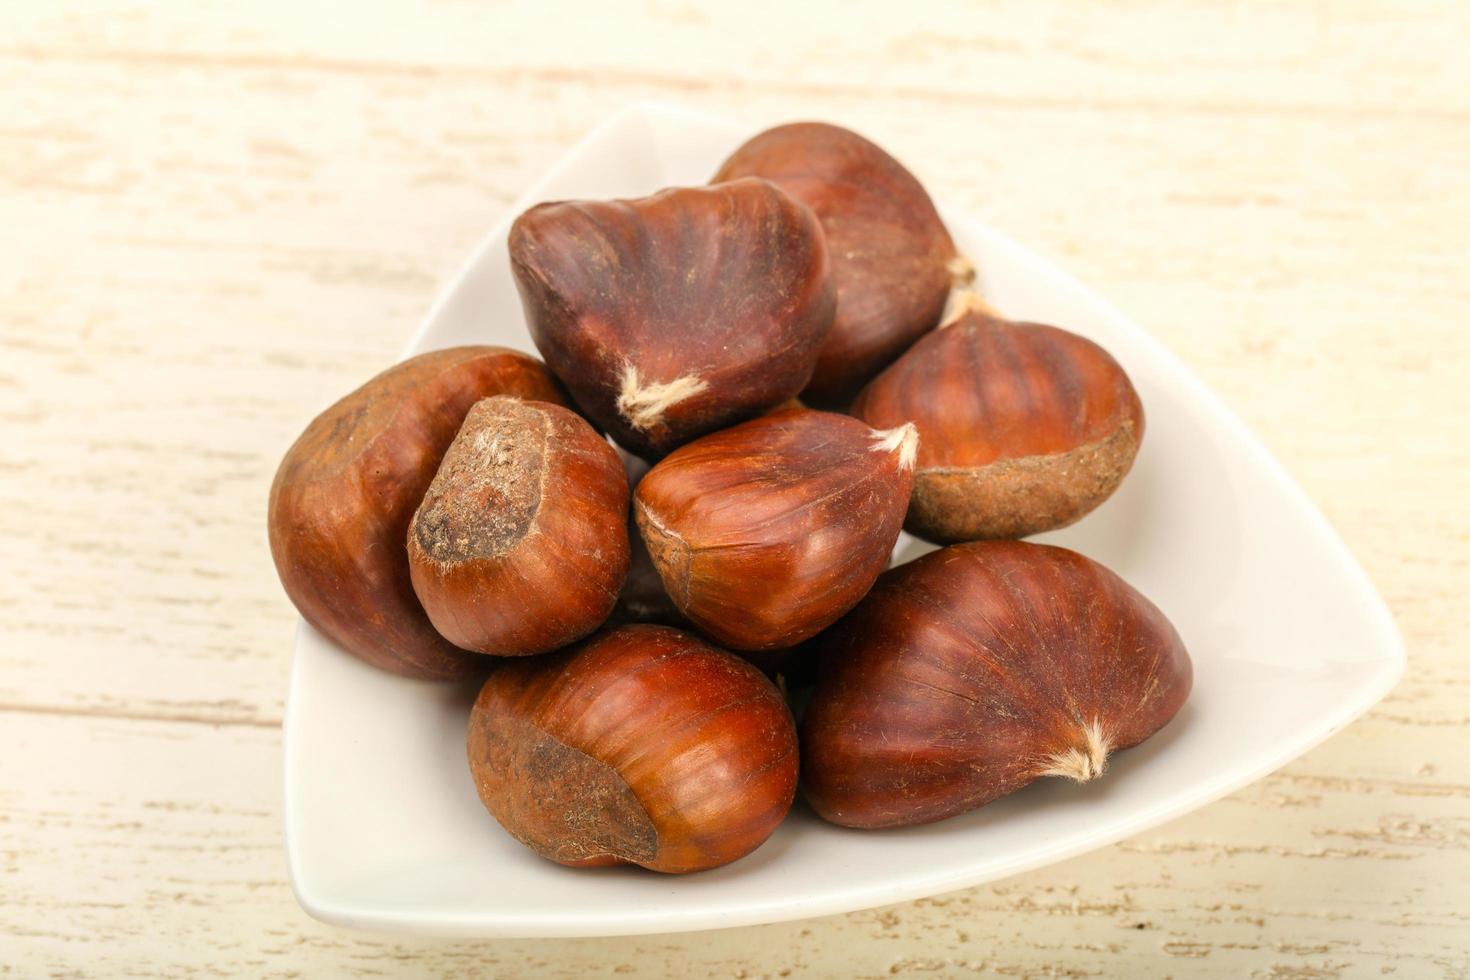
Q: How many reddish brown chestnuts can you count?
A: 8